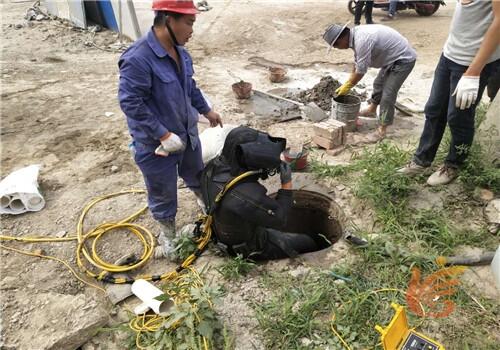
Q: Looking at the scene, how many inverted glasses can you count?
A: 0